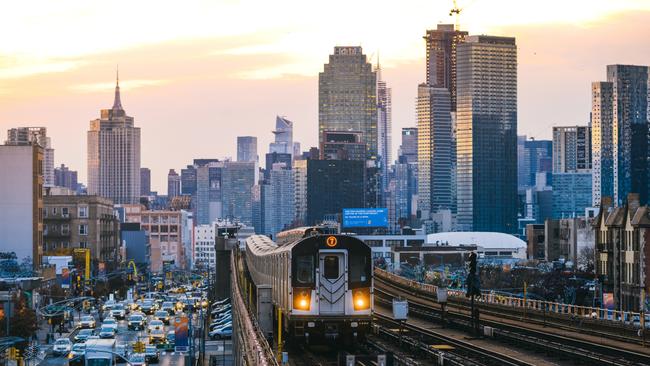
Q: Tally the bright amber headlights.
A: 2